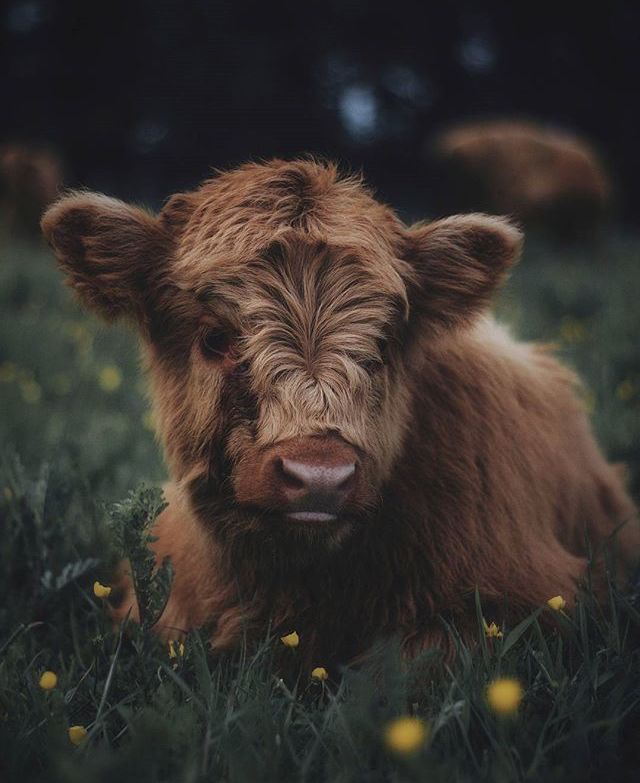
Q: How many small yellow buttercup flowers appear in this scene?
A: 10